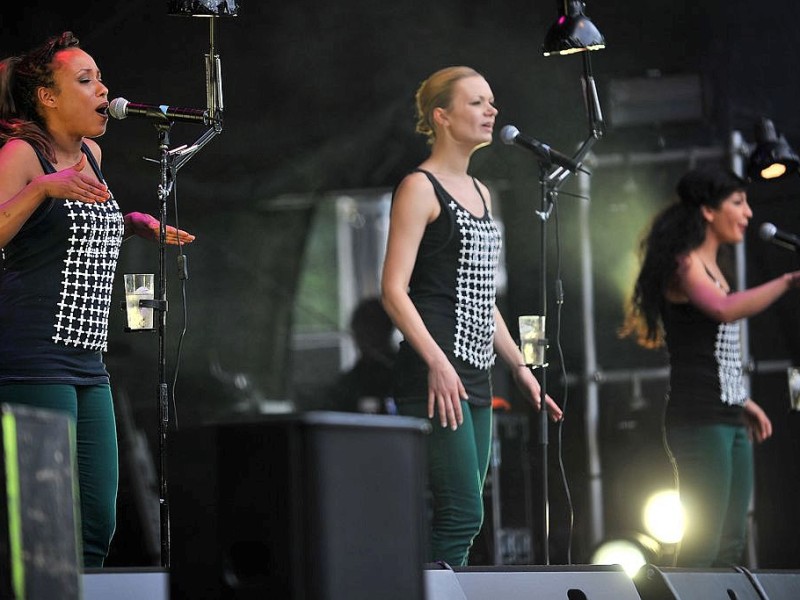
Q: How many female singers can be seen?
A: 3